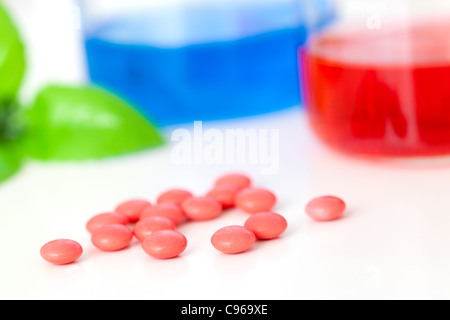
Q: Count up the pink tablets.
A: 15